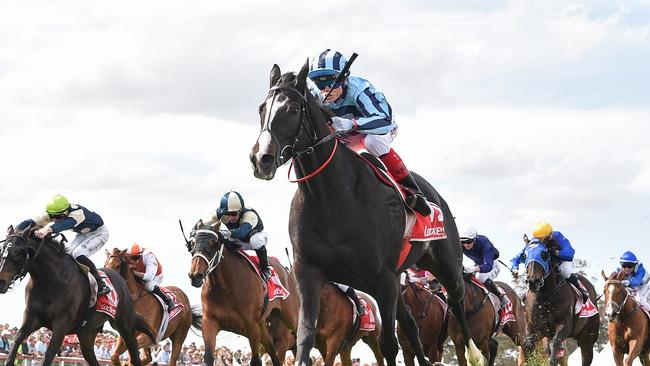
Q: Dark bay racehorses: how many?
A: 3